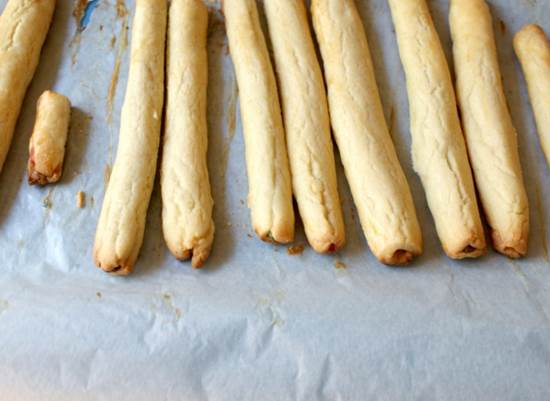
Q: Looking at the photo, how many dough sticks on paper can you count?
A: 10